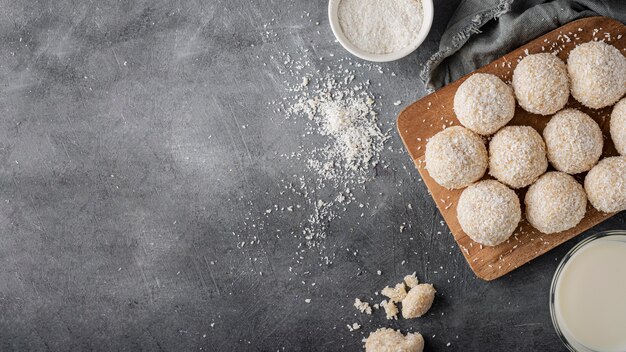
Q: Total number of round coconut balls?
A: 10